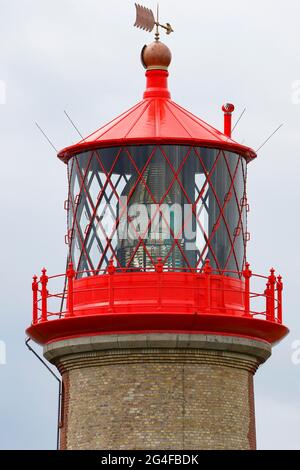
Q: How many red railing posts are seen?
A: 10